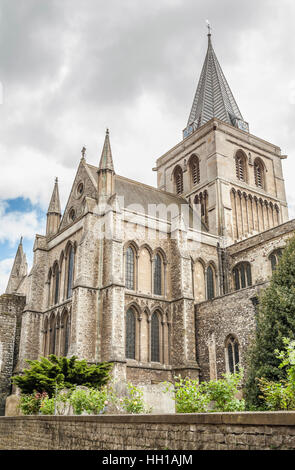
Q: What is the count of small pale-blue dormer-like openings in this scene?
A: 2